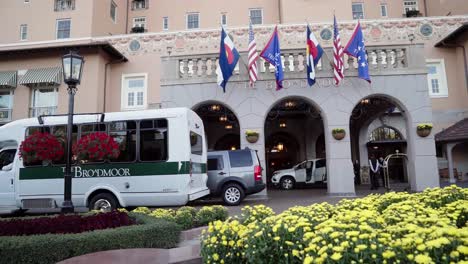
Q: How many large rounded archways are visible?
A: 3